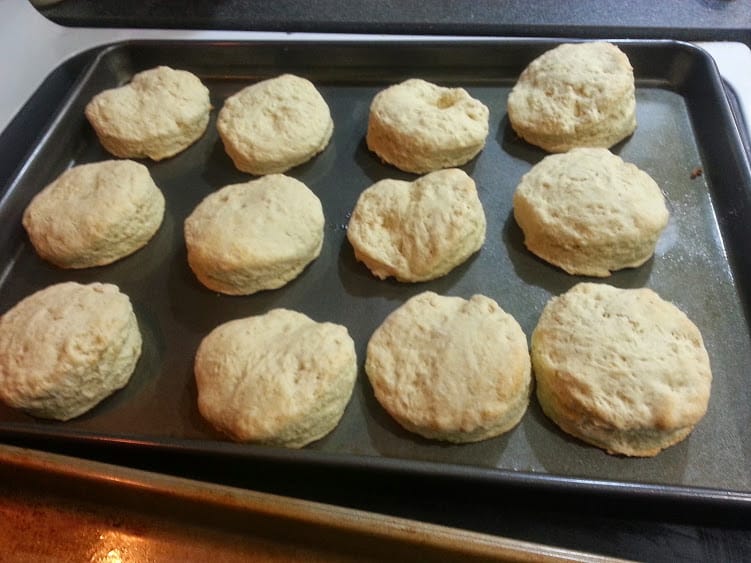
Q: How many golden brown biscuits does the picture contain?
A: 12